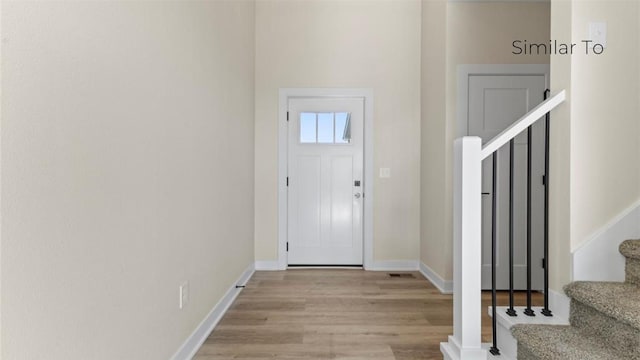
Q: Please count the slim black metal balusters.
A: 4